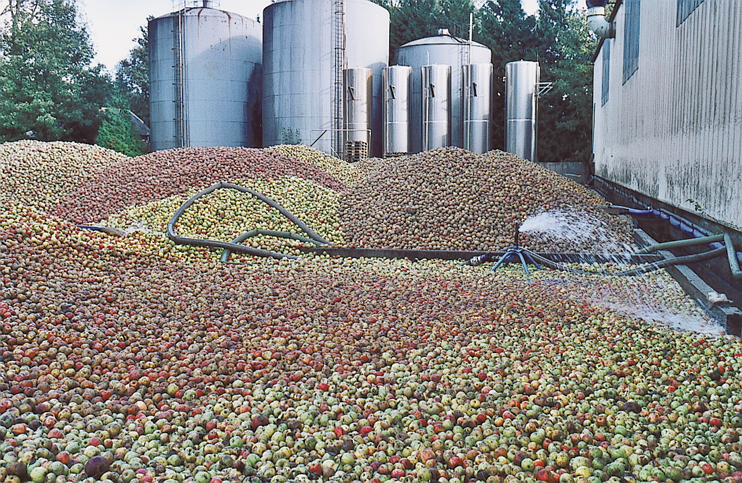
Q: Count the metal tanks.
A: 8